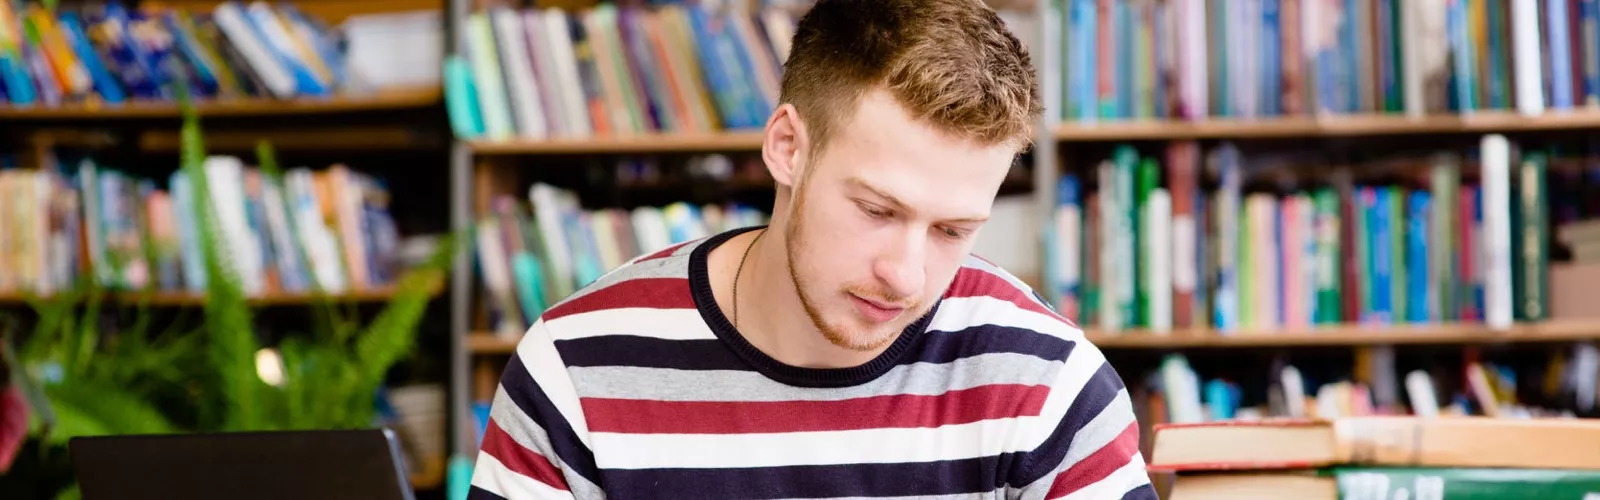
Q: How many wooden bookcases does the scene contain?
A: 3